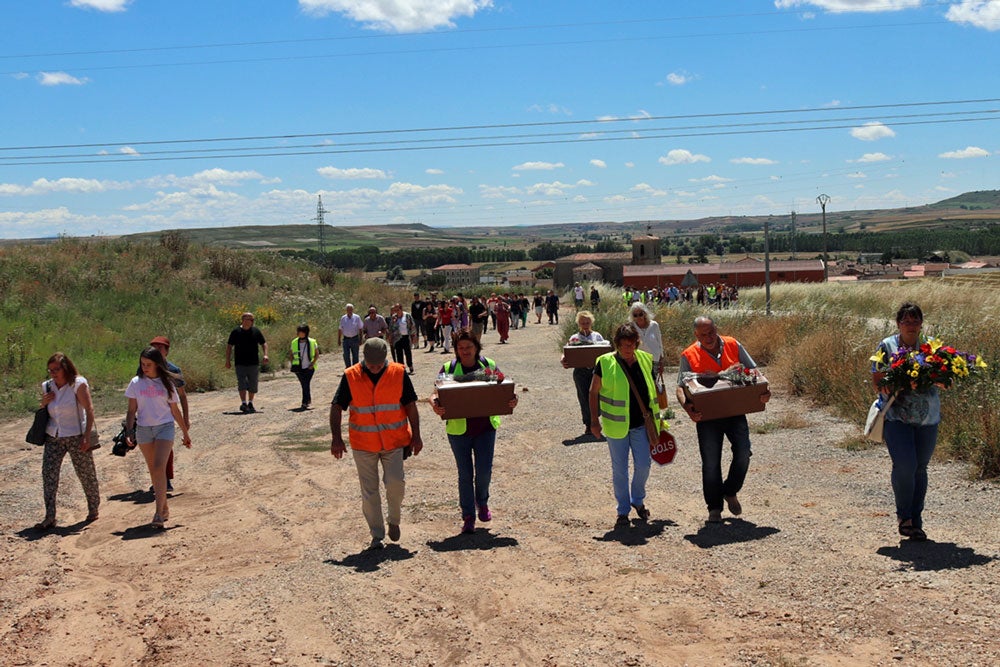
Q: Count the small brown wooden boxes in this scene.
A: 3